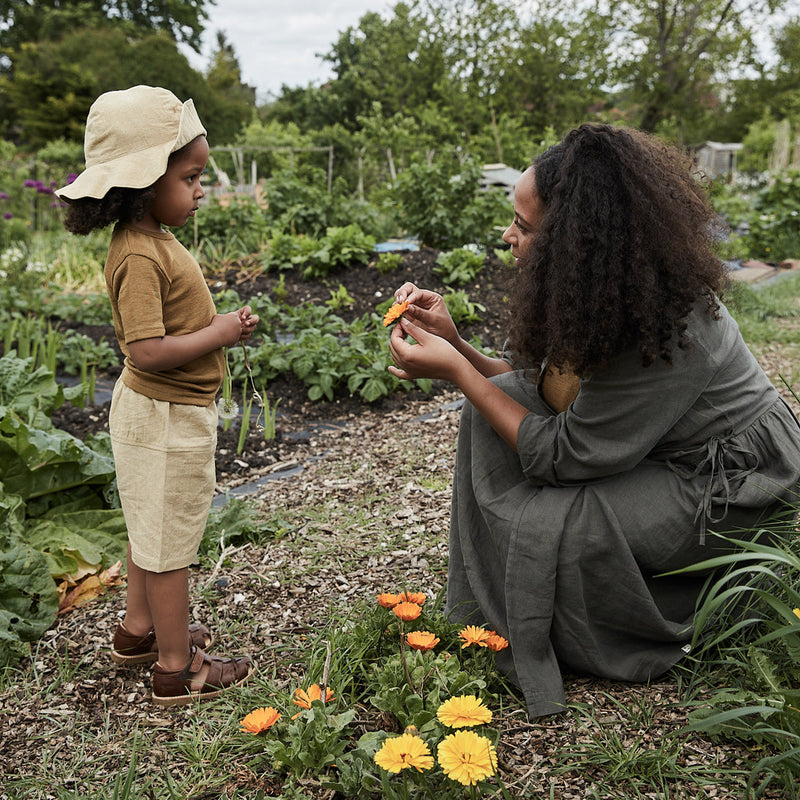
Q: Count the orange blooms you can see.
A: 9